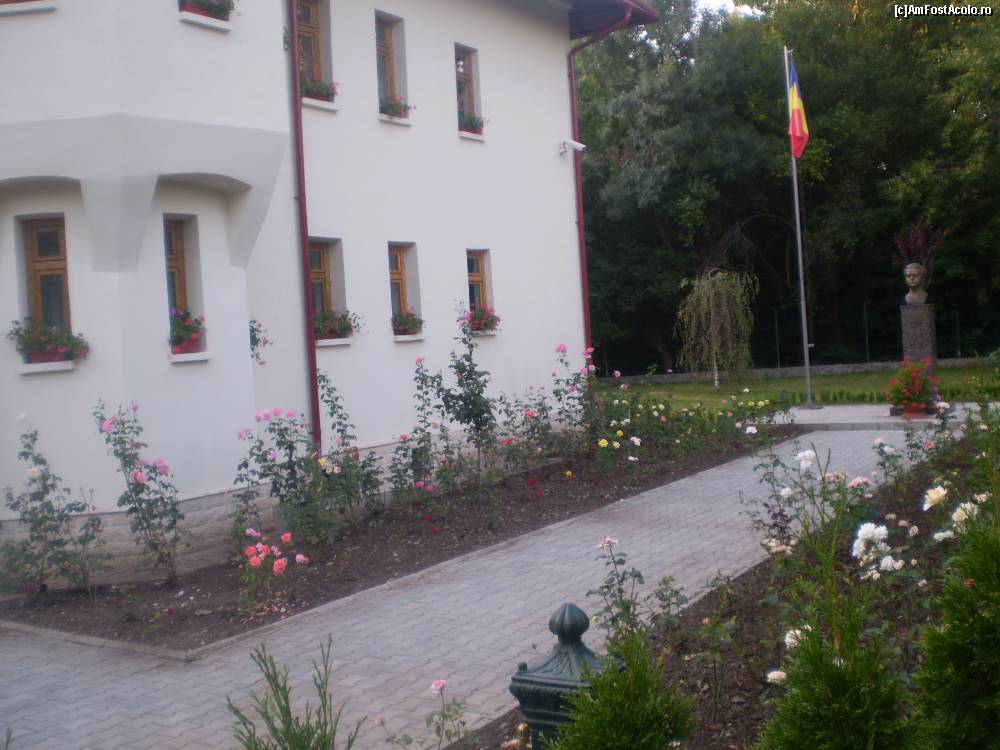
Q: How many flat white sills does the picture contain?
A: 10